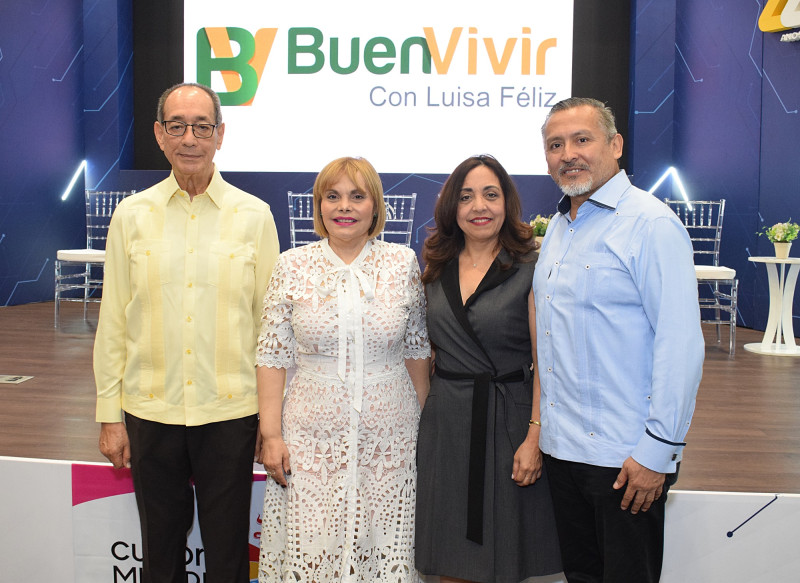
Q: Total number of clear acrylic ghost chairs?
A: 4